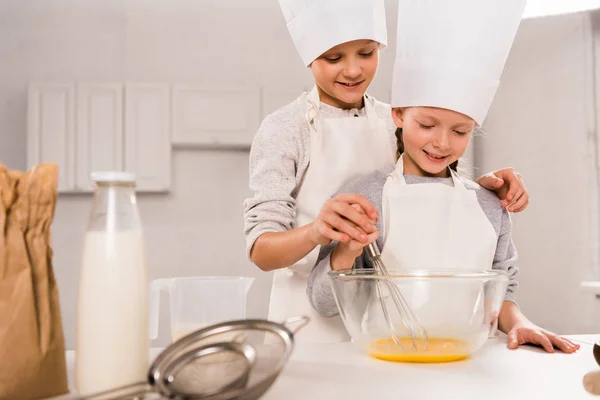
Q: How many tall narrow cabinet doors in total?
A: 3